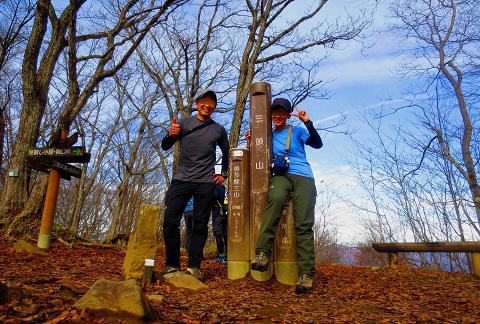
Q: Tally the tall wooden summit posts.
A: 3